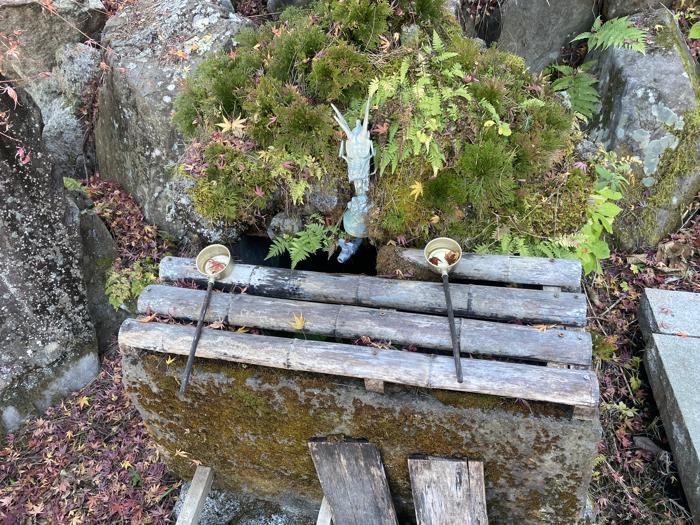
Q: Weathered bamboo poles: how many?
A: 4